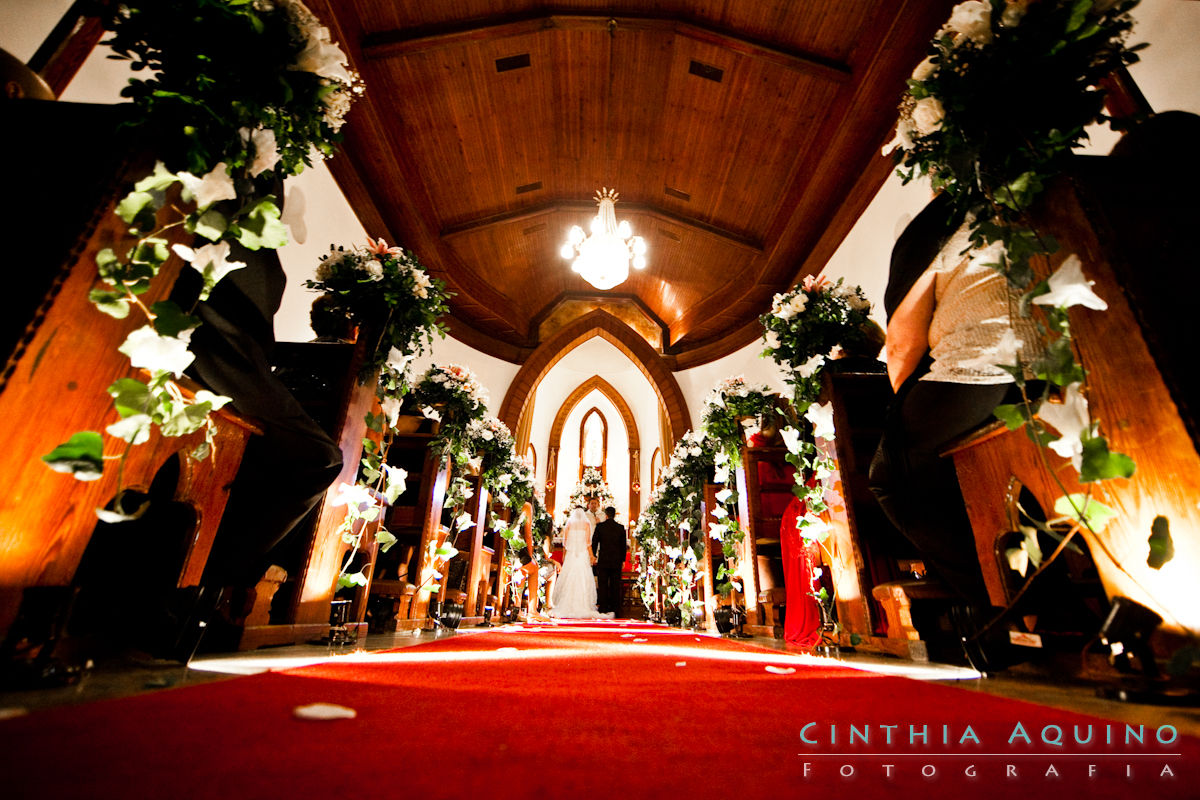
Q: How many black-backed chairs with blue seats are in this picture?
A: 0